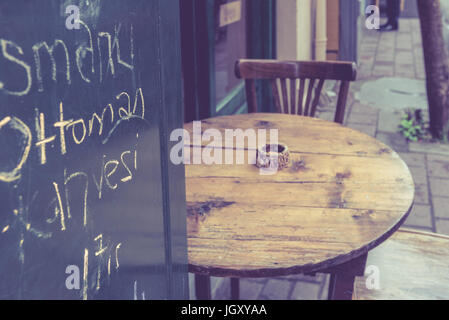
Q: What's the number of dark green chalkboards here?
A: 1